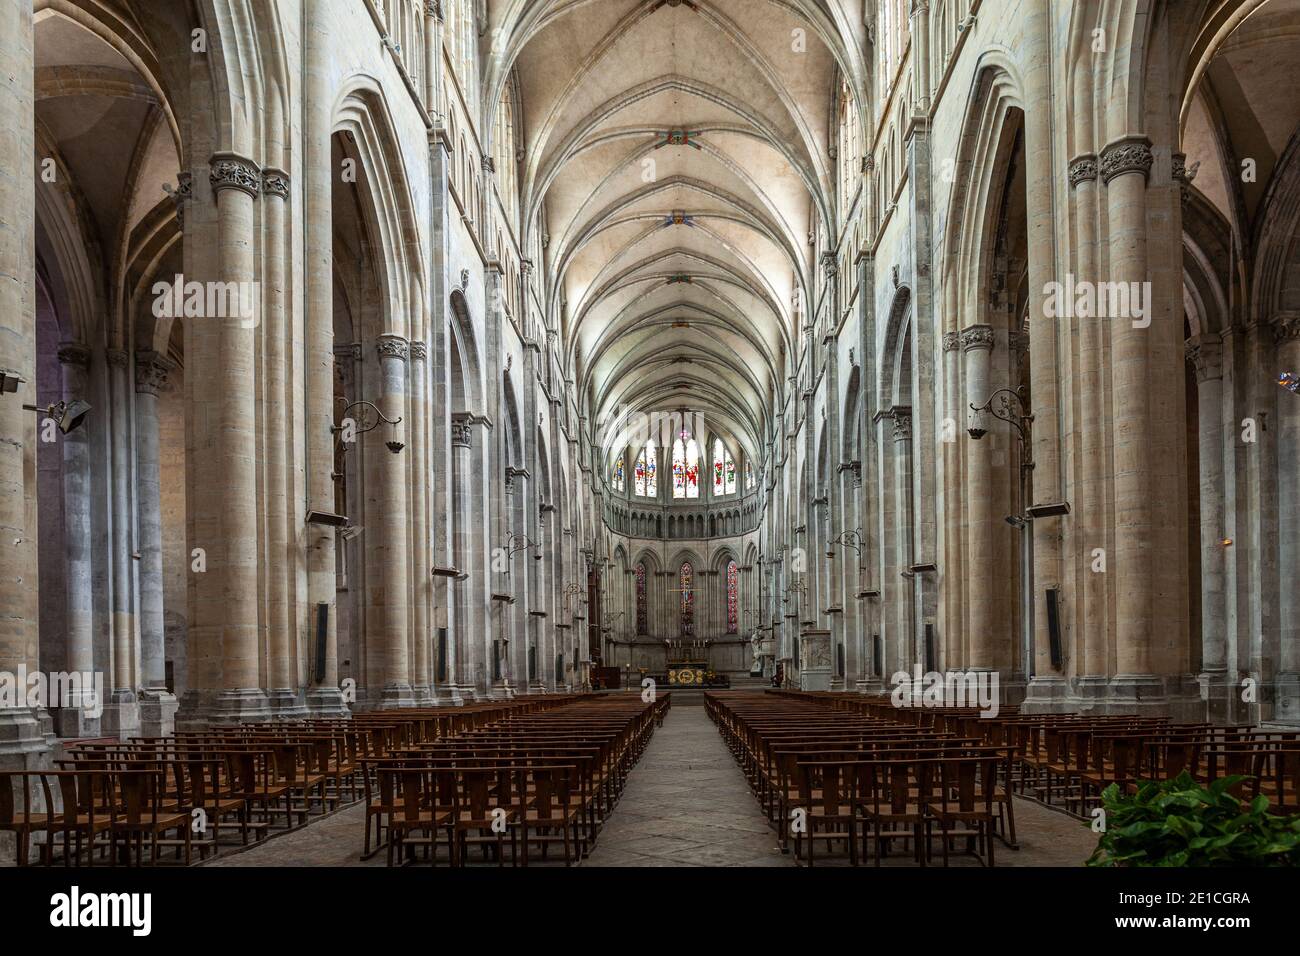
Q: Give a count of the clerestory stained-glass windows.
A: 5